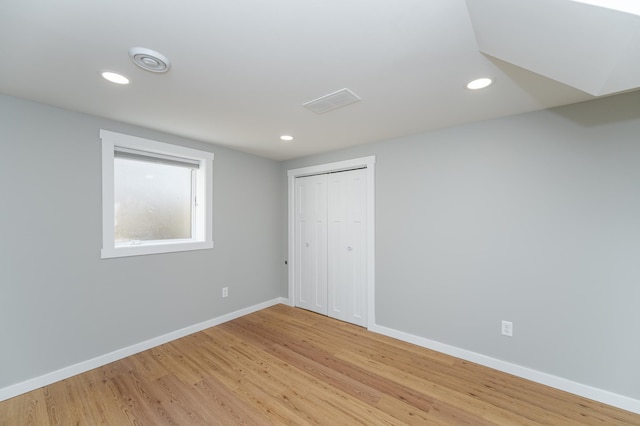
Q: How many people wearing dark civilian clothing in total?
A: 0